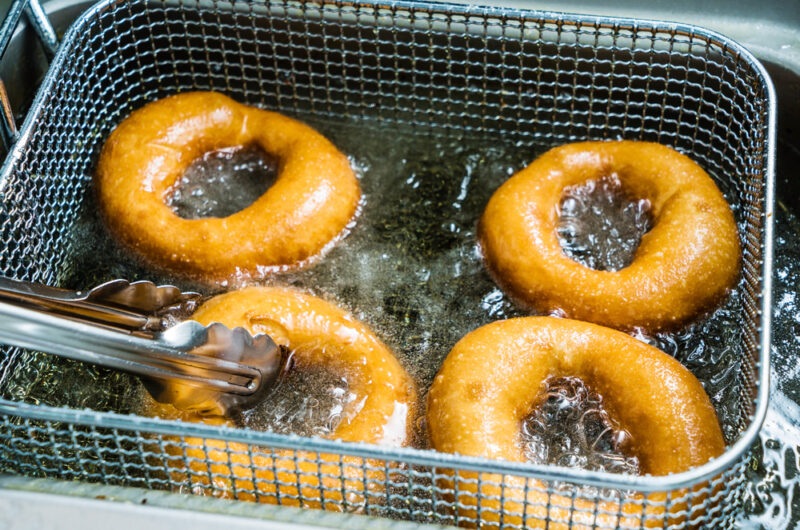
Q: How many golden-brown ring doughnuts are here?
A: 4